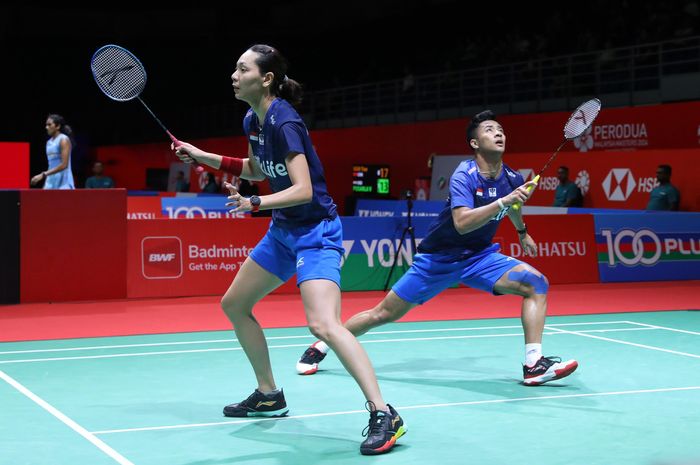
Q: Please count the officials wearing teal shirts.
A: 3